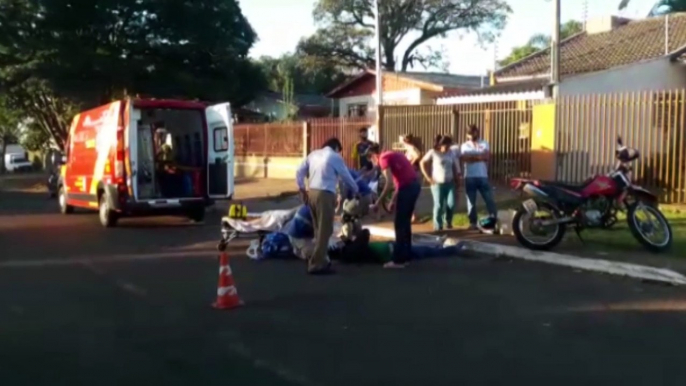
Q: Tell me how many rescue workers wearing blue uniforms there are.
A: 2